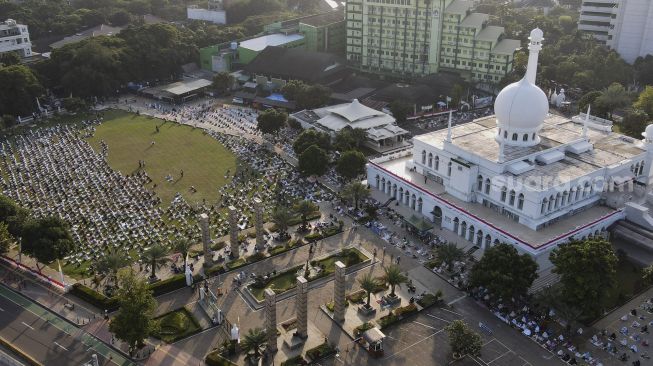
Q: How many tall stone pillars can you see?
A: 6